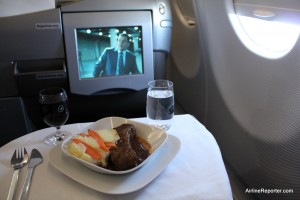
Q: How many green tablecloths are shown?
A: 0